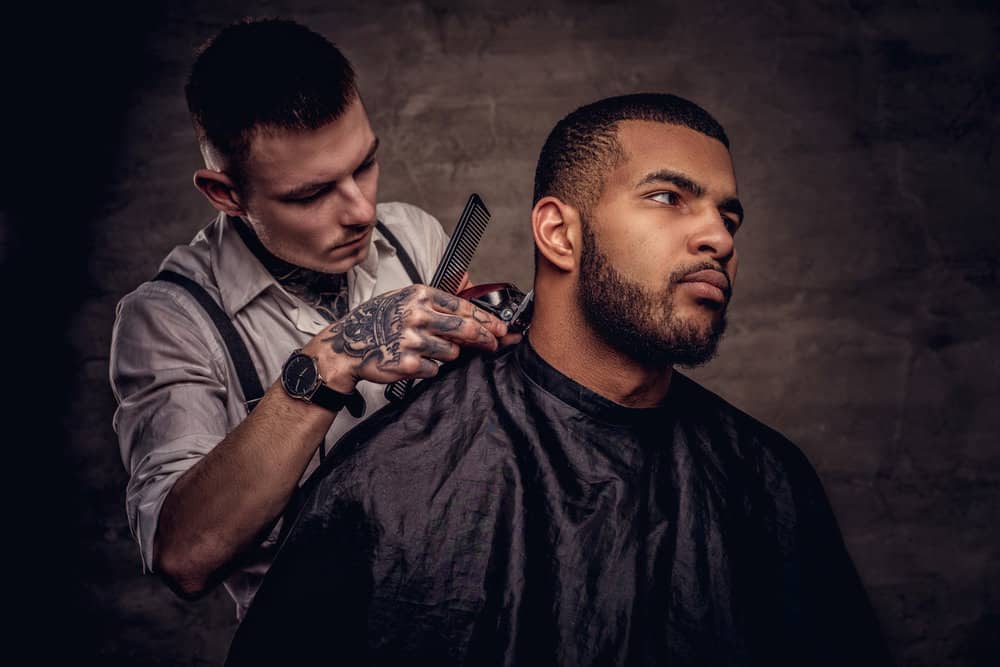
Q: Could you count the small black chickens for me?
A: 0